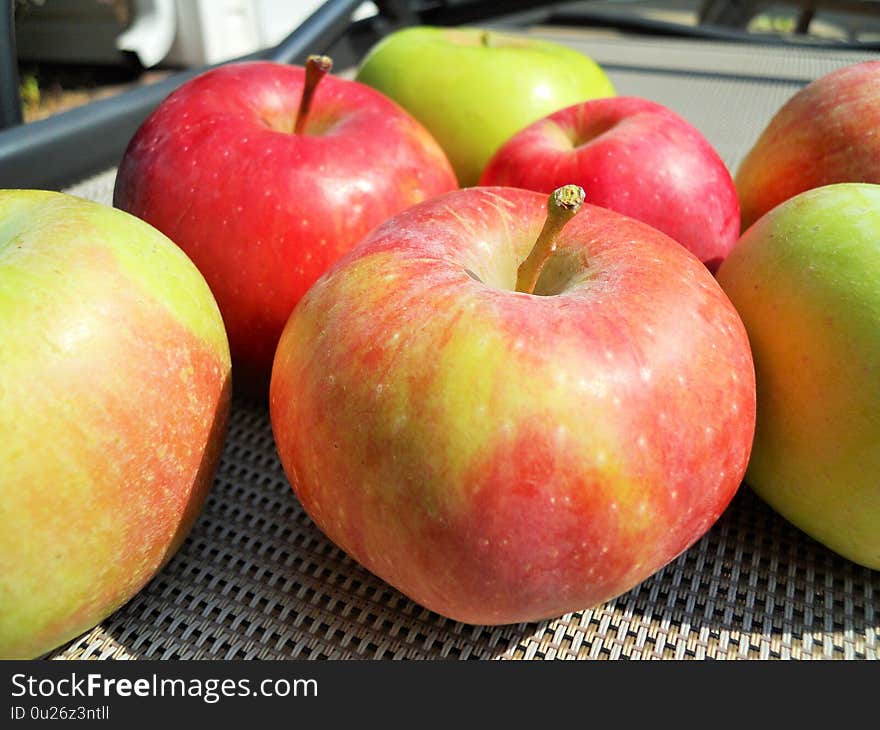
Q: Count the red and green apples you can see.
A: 7